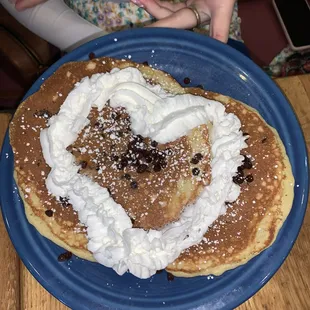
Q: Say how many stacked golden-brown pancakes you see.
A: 2